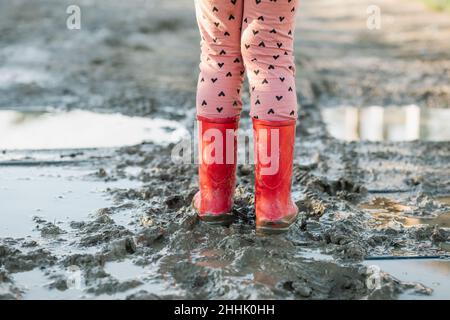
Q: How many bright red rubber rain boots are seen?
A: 2